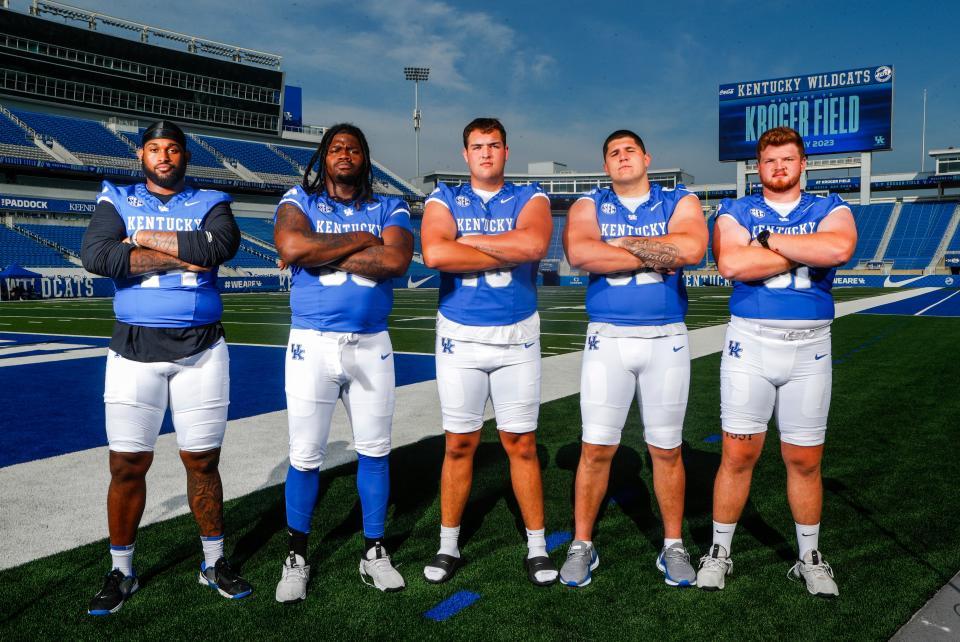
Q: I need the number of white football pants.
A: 5